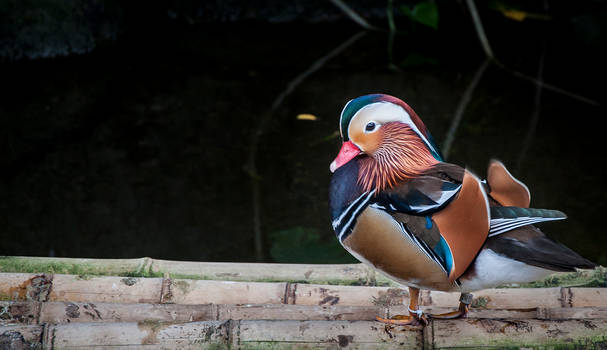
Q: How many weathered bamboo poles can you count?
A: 4